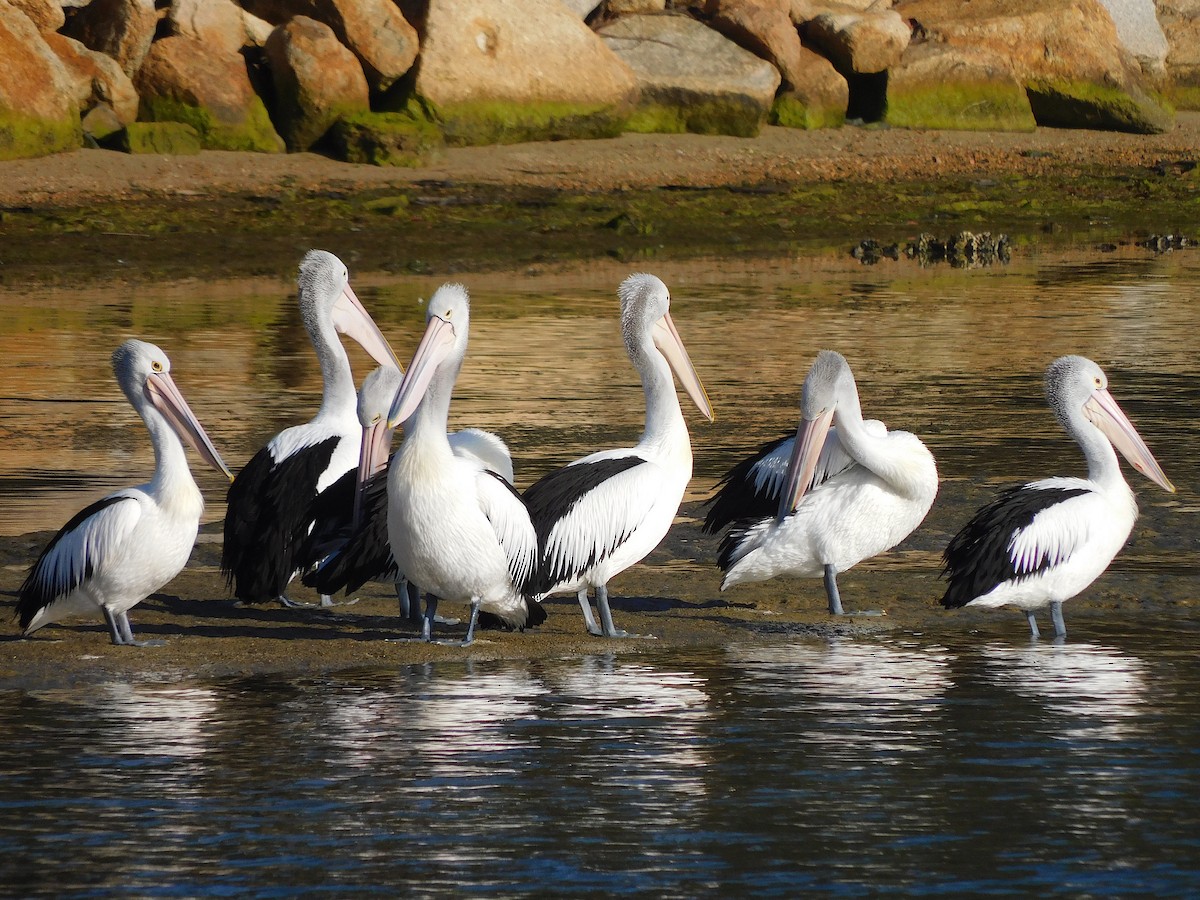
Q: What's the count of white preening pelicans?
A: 2